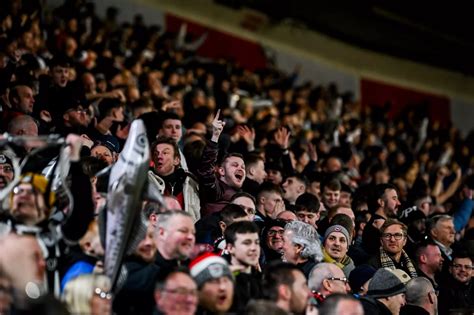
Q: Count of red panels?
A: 2